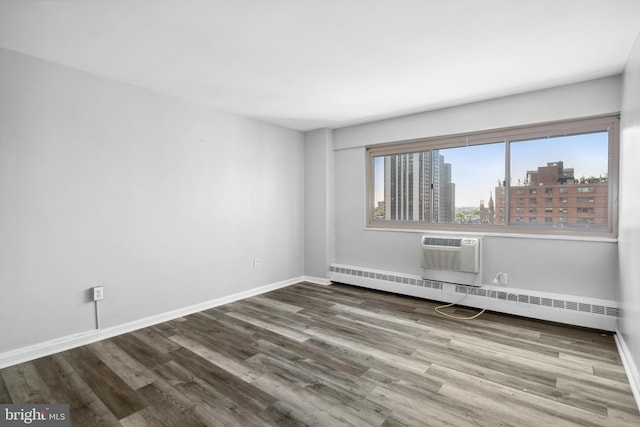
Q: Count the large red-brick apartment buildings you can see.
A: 1